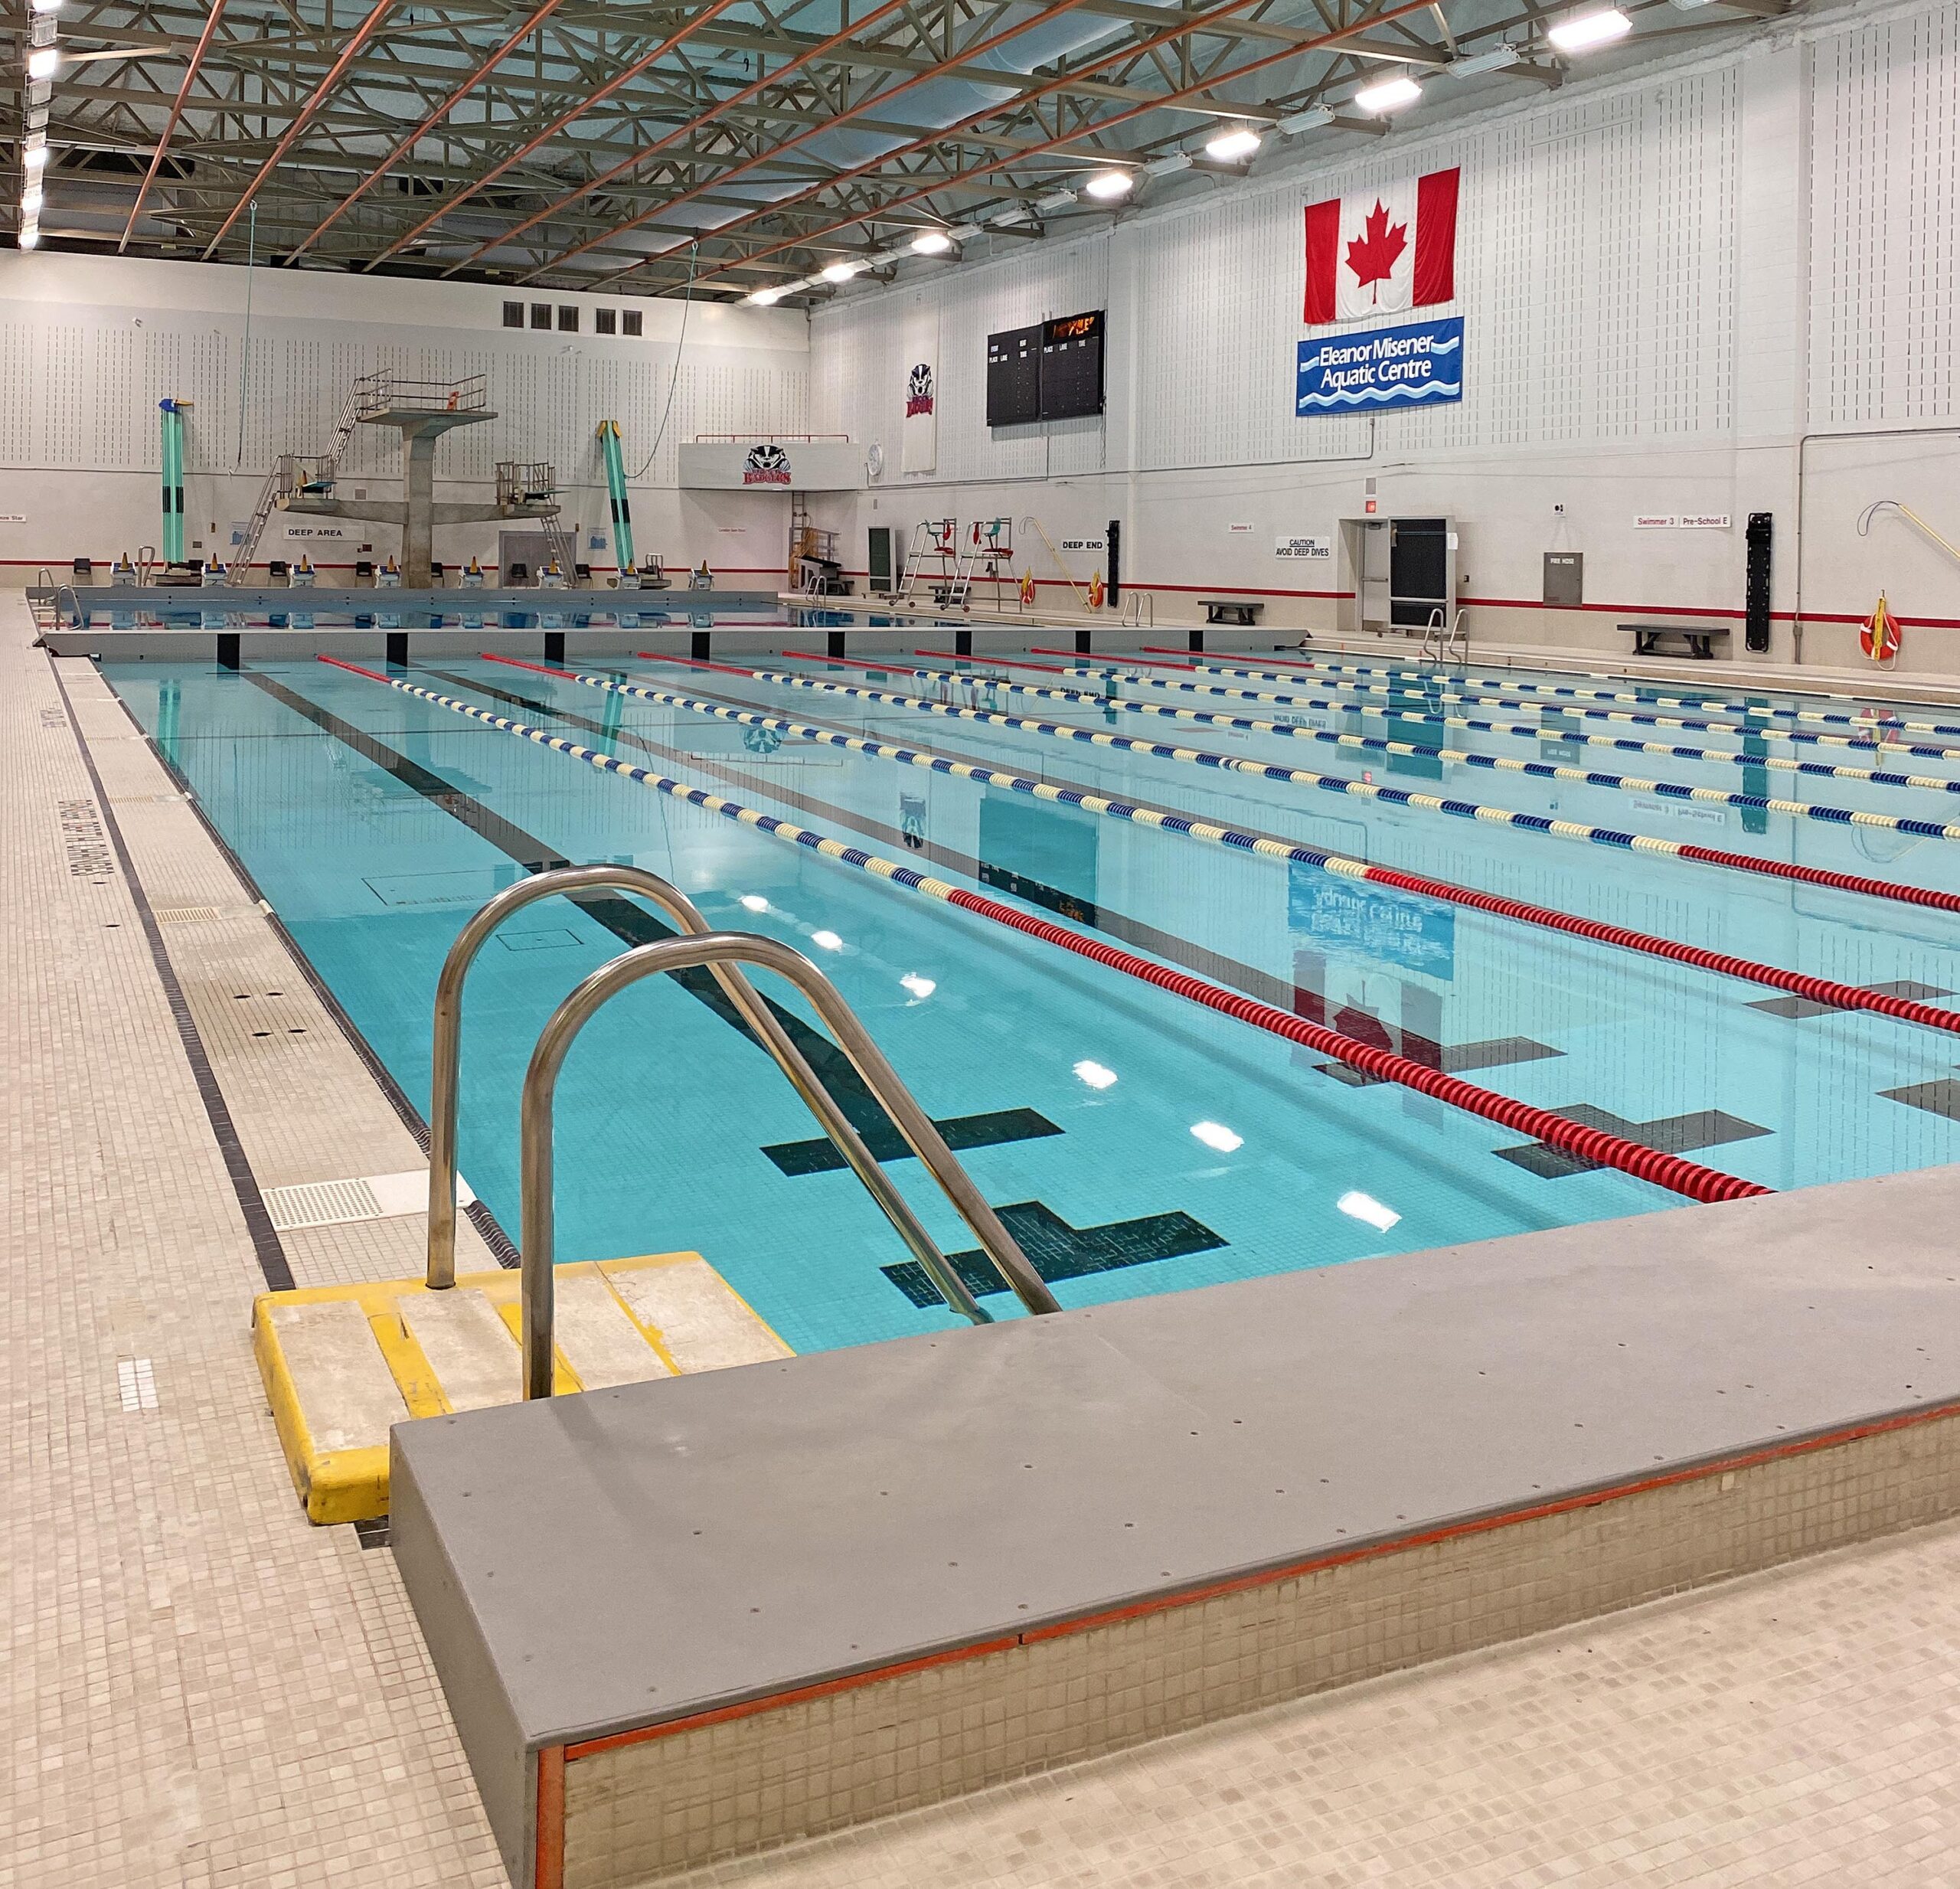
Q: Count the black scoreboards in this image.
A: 2